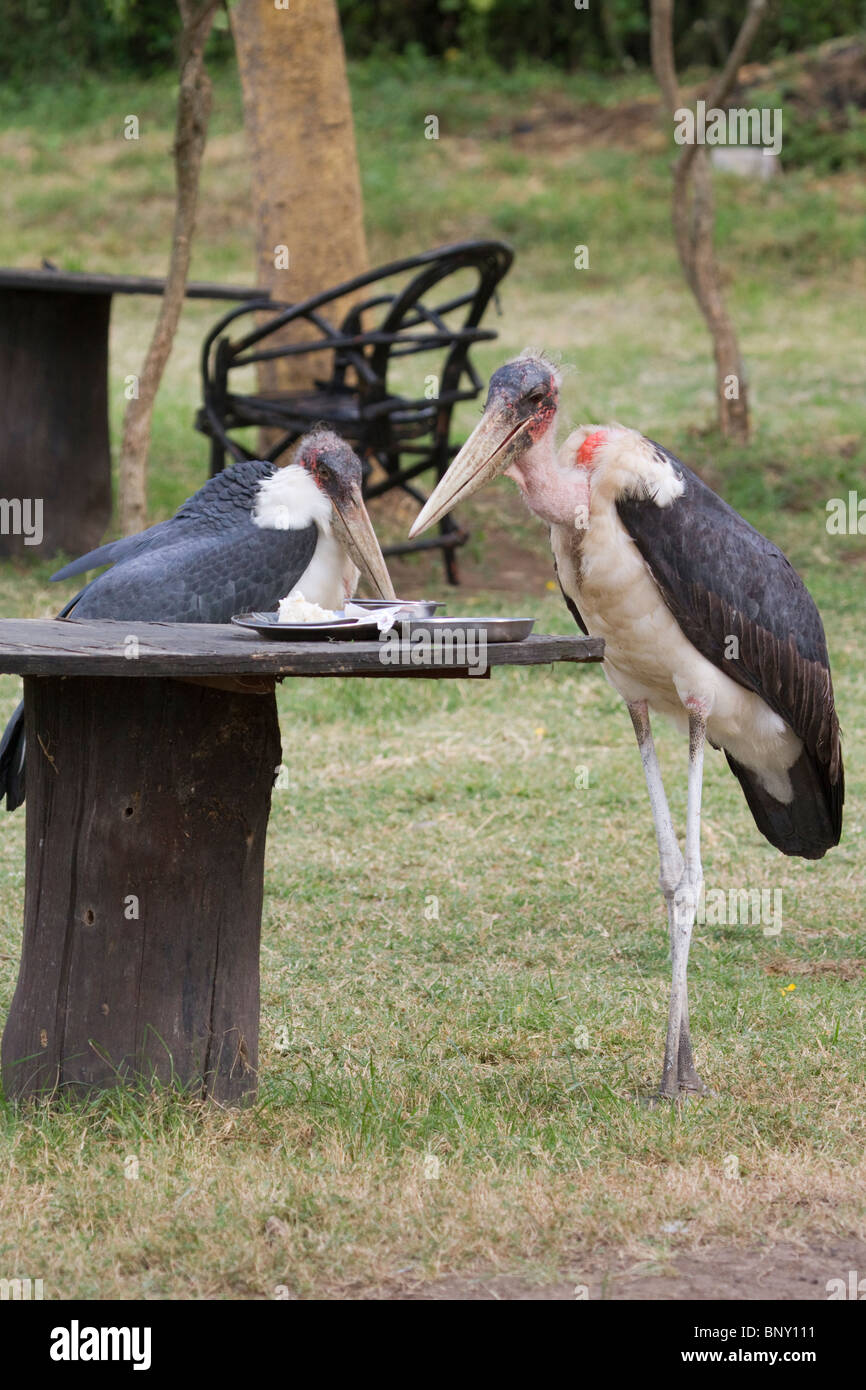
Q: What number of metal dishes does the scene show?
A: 3